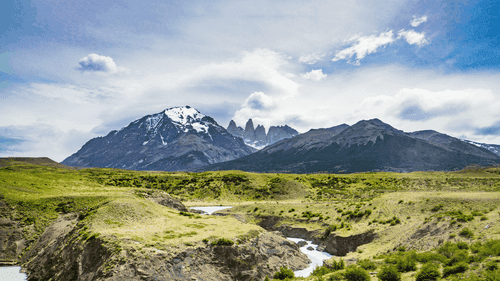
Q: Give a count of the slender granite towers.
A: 3